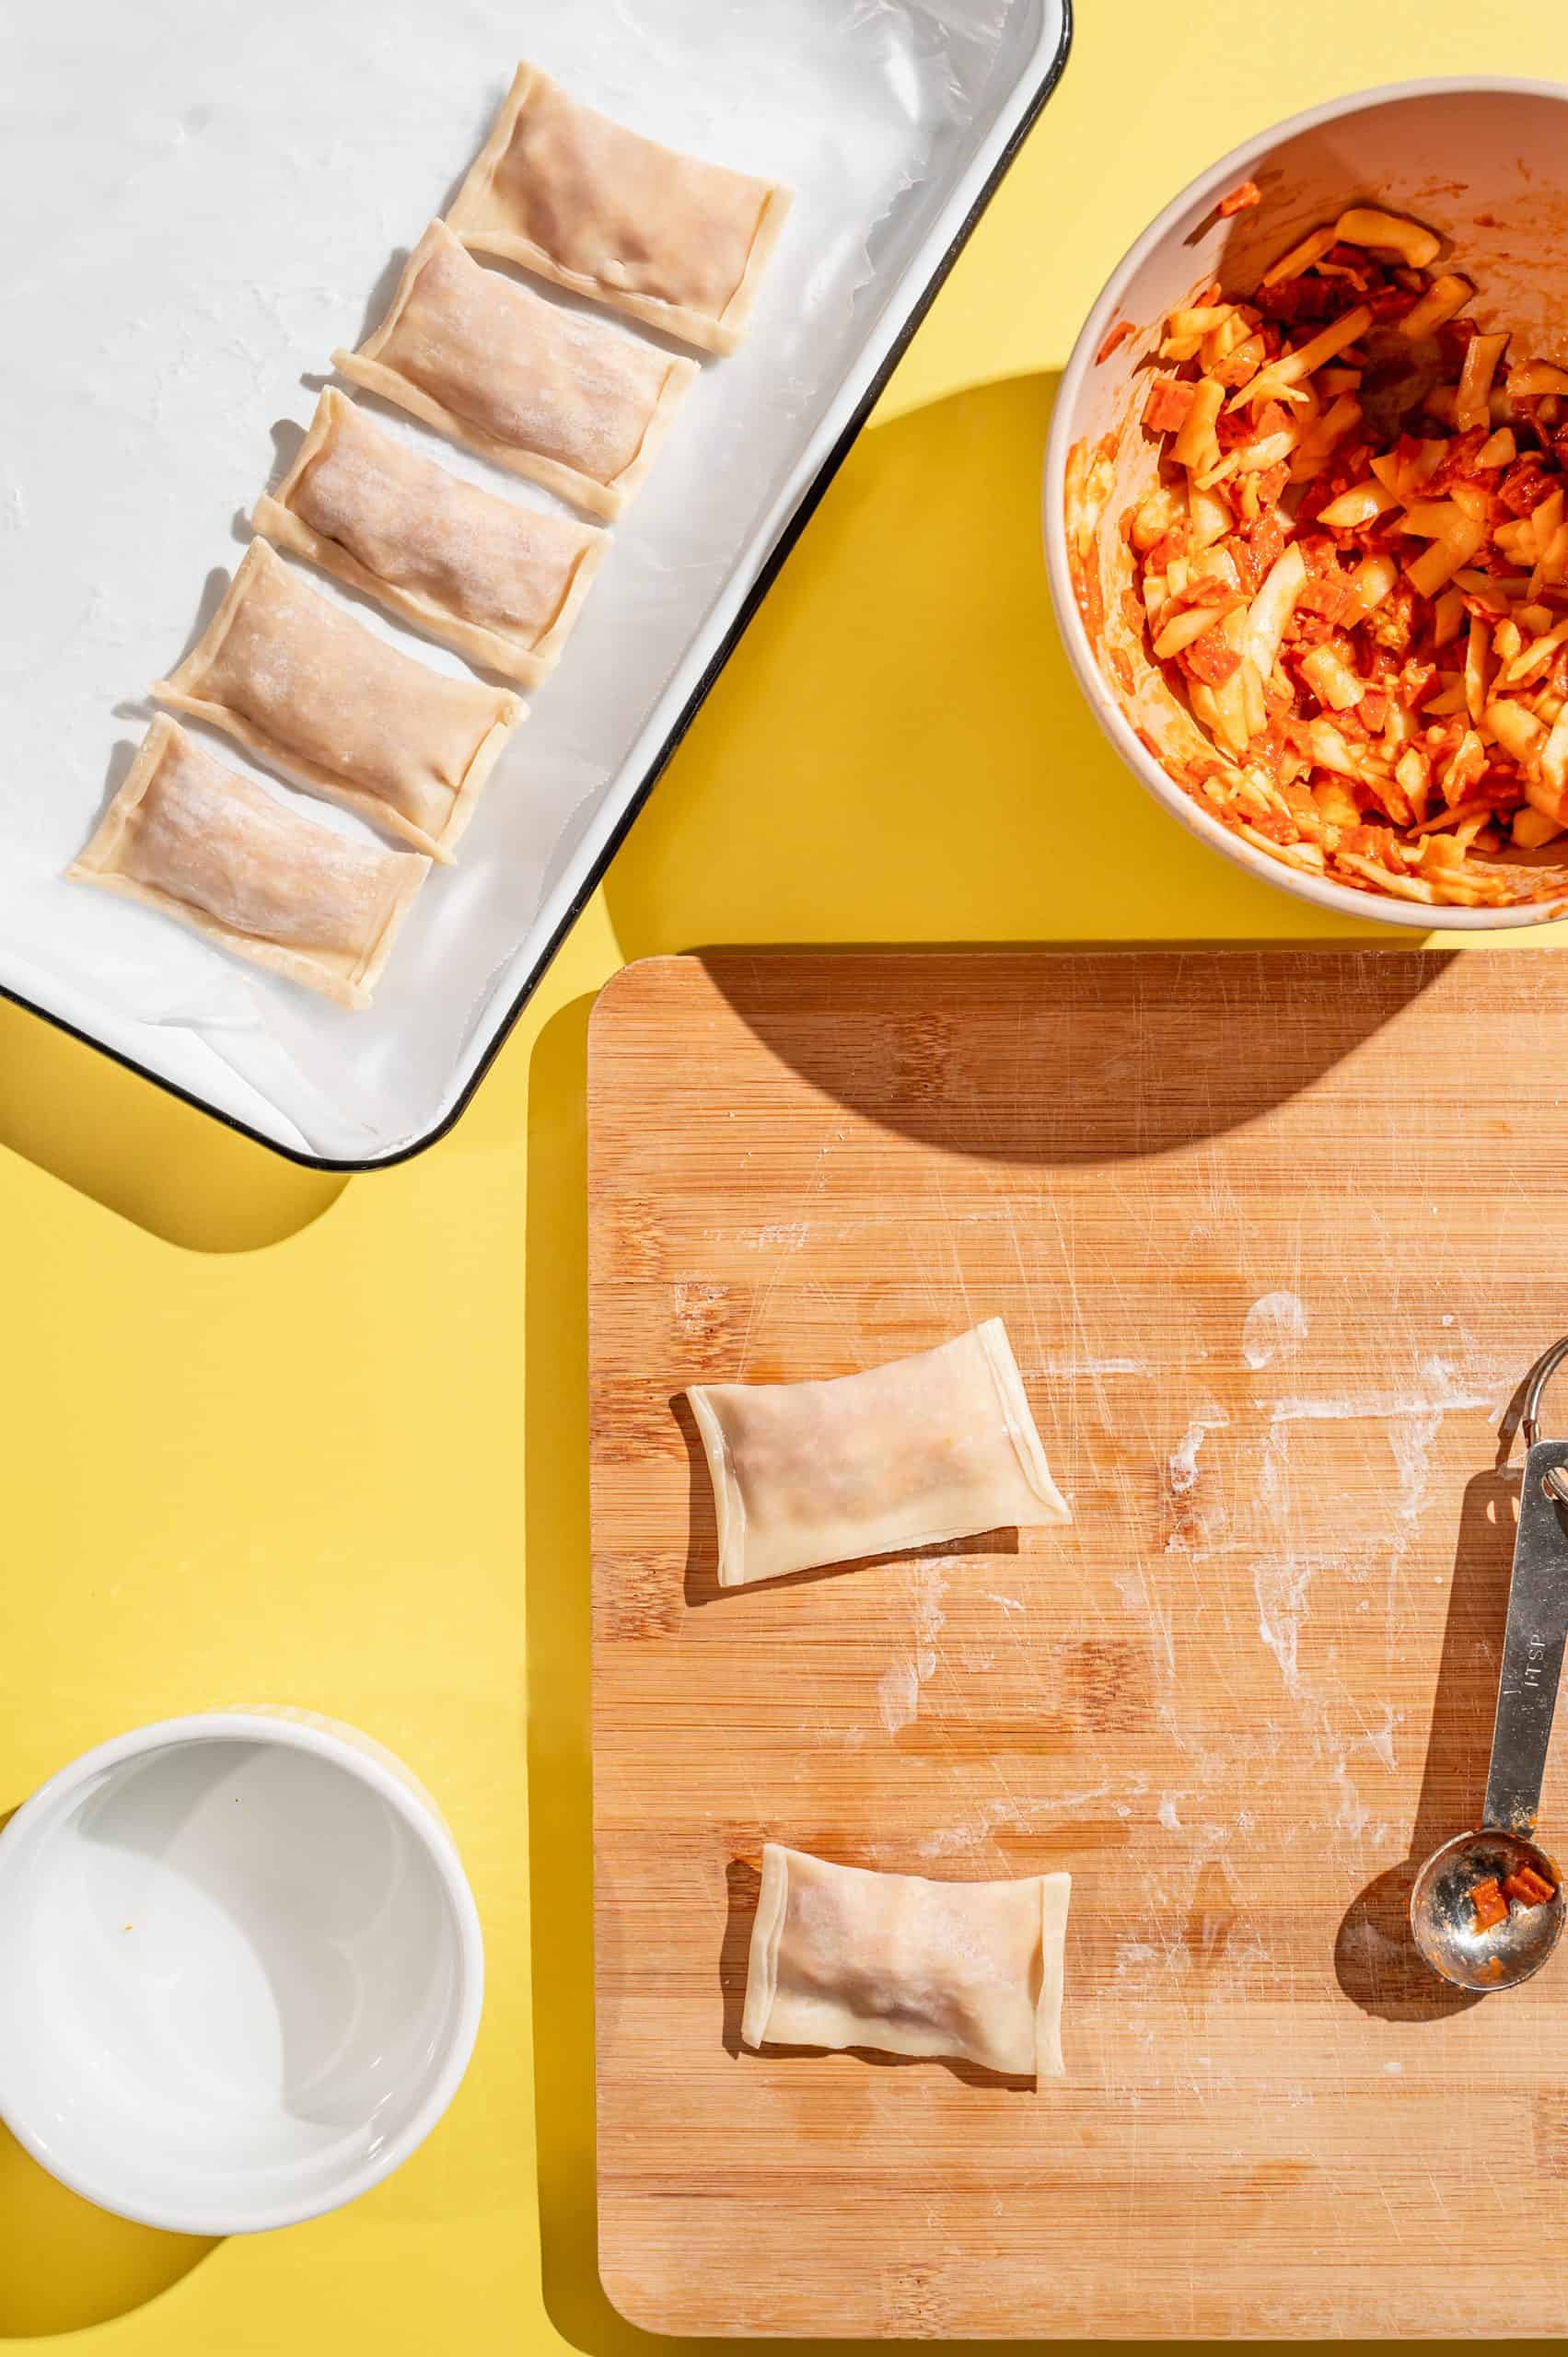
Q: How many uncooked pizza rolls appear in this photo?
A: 7